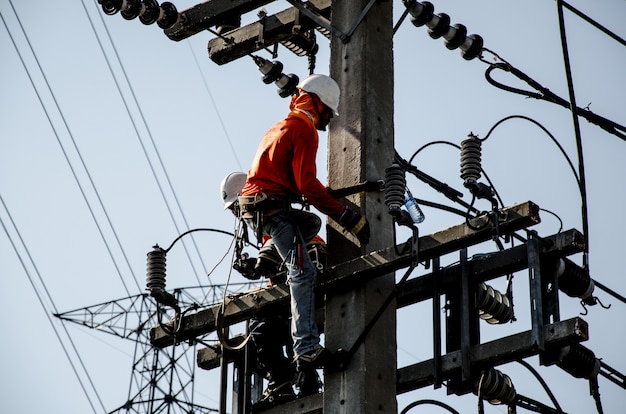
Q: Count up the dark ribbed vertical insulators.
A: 3